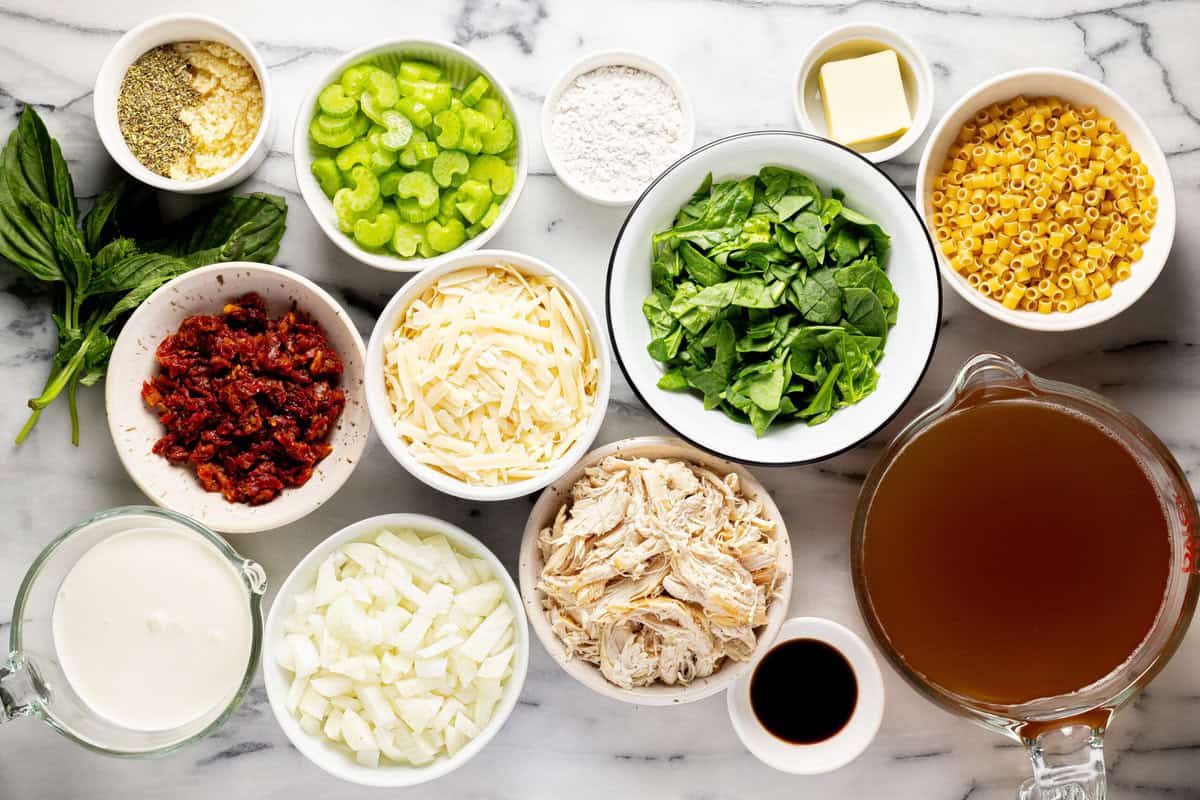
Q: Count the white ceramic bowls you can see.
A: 11